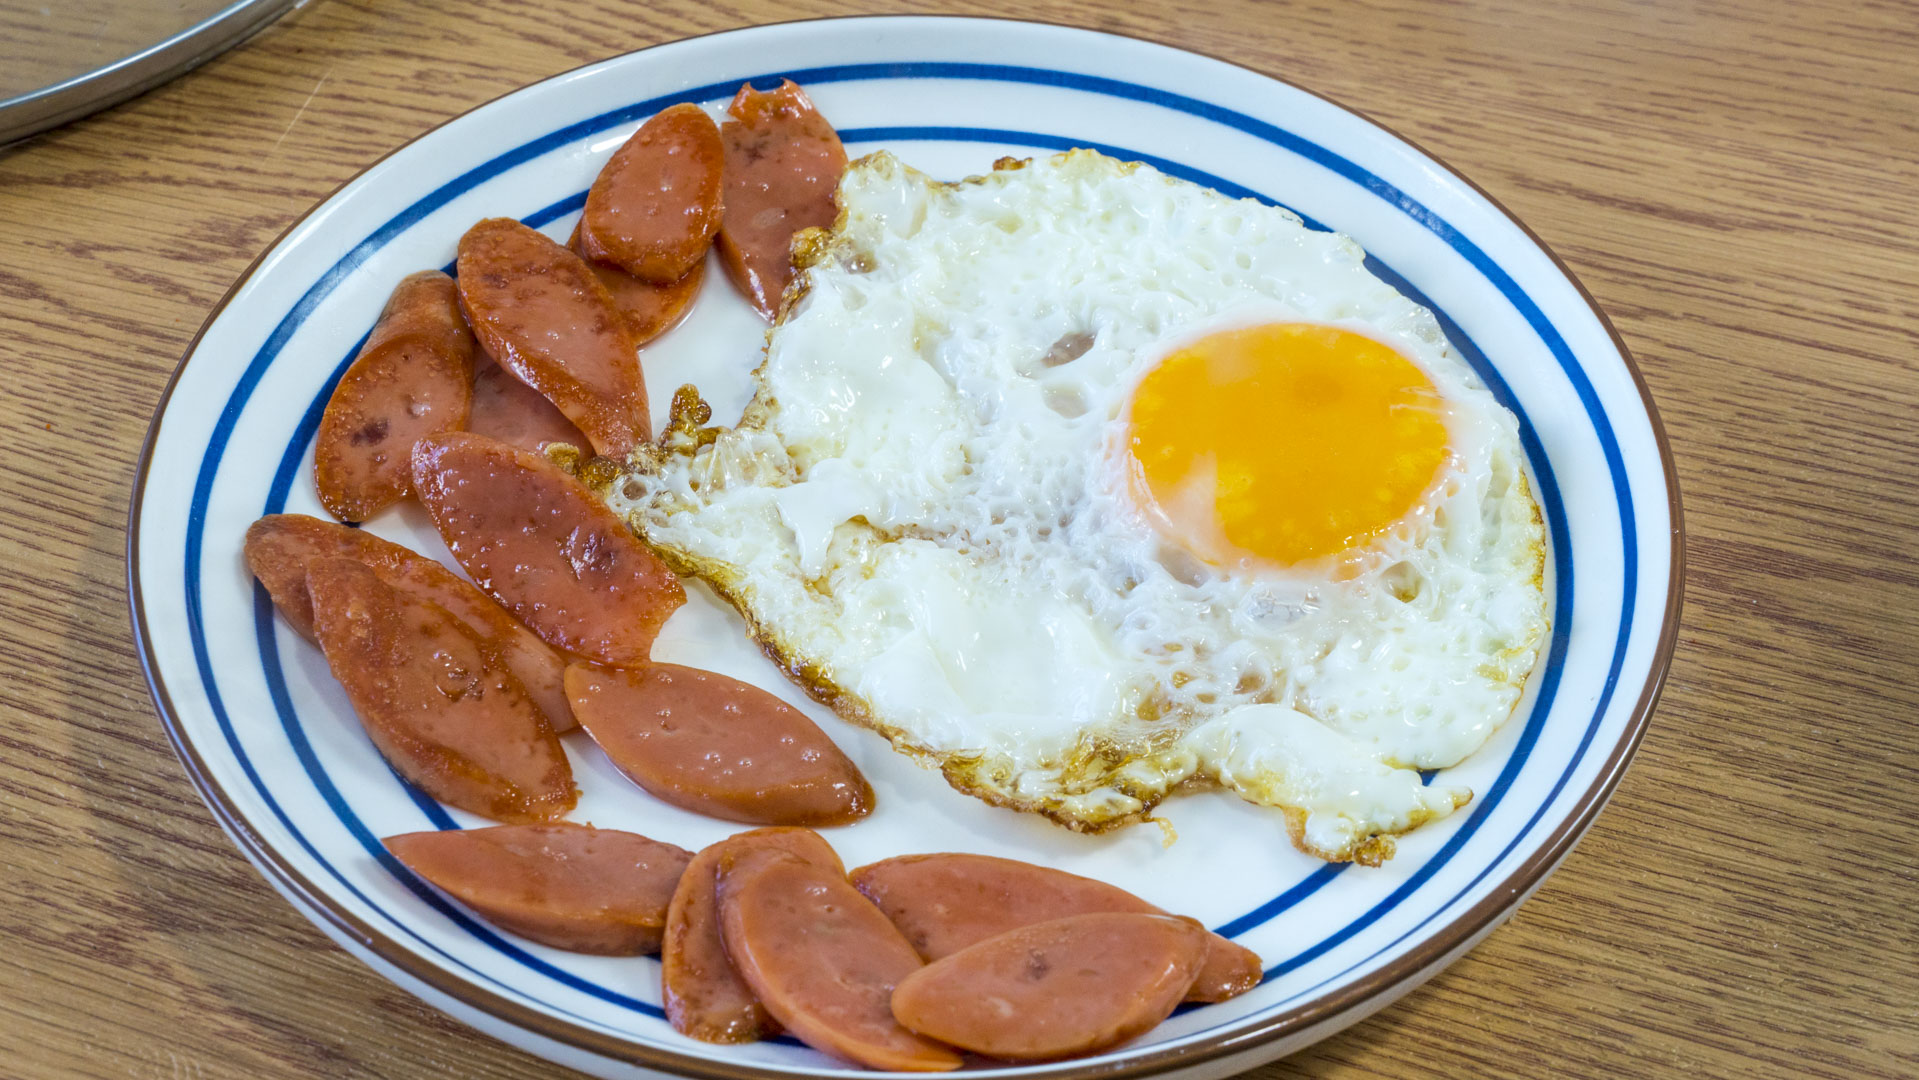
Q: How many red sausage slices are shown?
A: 15